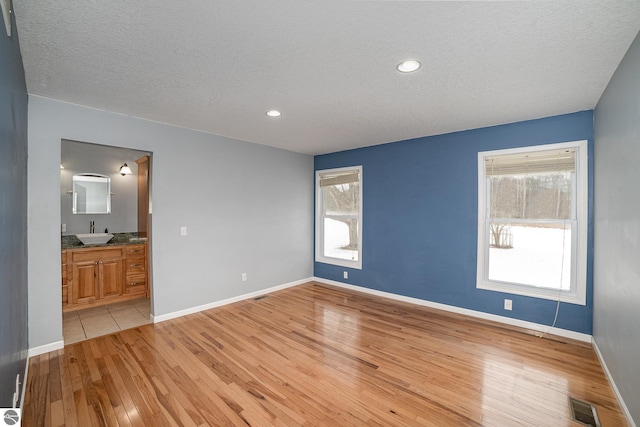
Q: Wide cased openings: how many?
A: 1